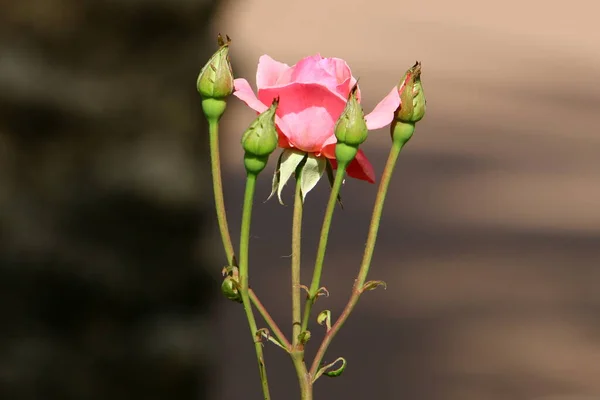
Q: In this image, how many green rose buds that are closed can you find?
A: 4